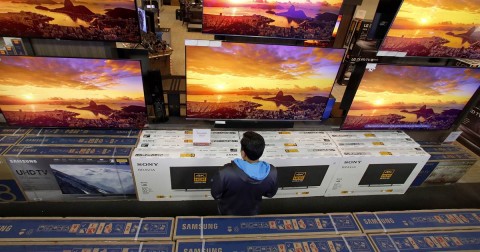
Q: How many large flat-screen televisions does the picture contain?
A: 6